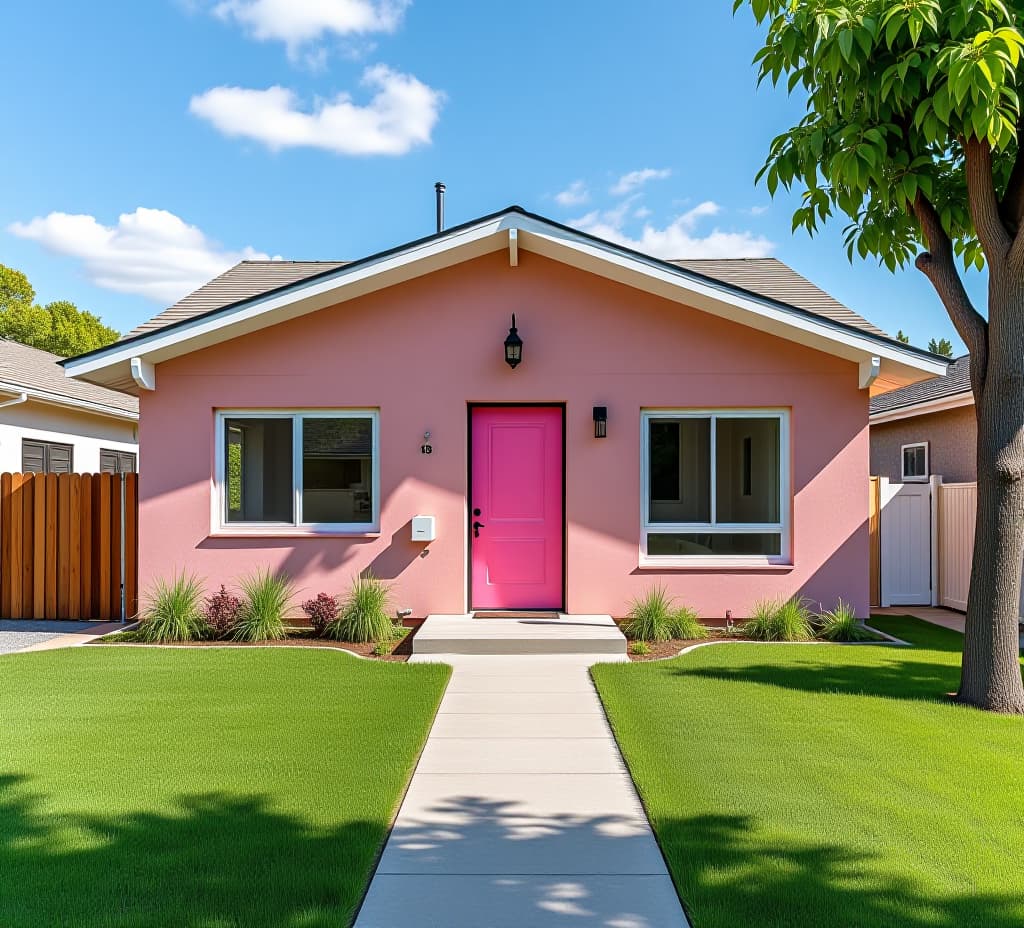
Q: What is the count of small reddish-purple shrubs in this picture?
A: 2